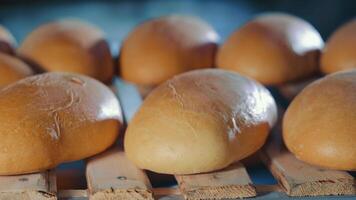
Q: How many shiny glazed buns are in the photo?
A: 9